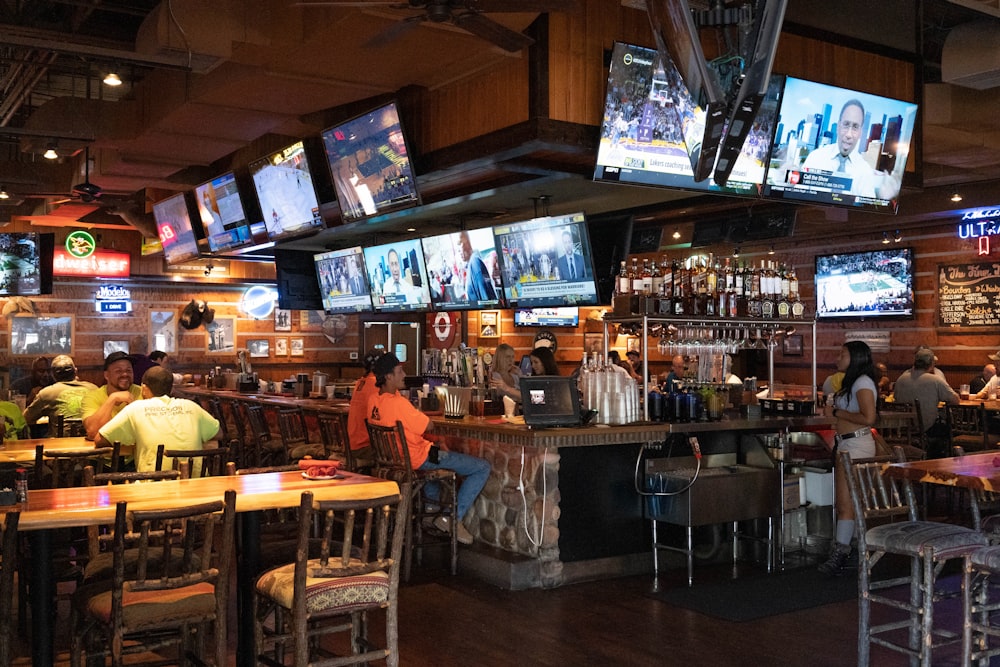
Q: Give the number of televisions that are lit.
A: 13